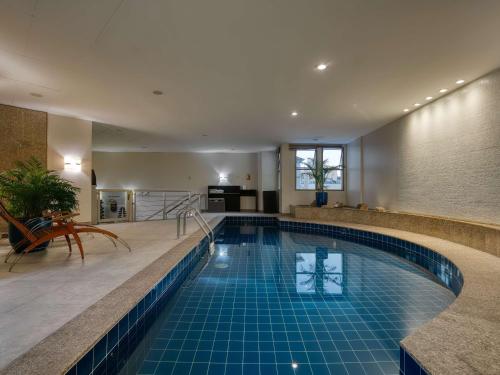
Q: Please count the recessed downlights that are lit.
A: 7